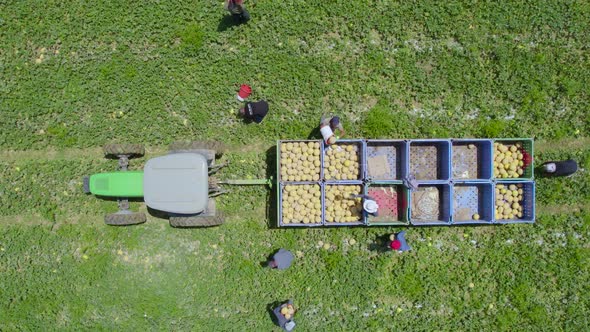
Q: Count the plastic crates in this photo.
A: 12